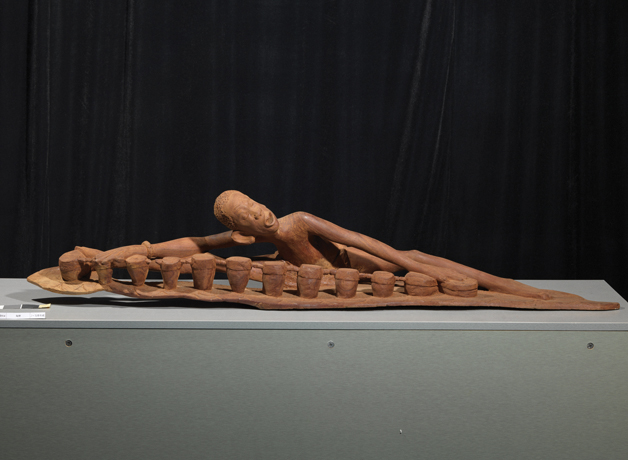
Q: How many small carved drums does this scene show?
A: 12